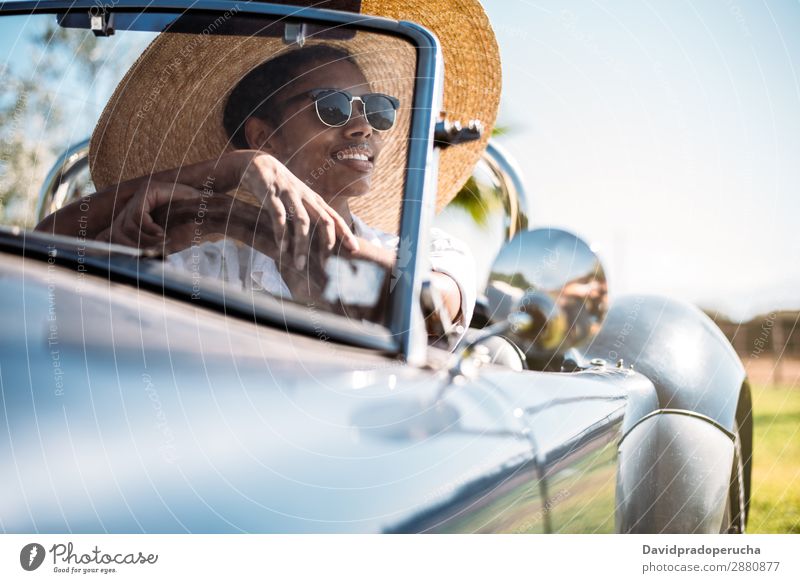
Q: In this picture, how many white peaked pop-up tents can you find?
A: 0